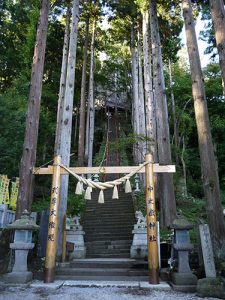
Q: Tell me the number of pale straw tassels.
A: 5